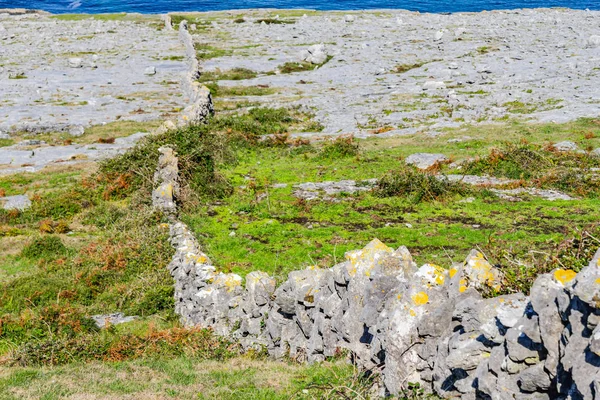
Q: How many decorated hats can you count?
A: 0